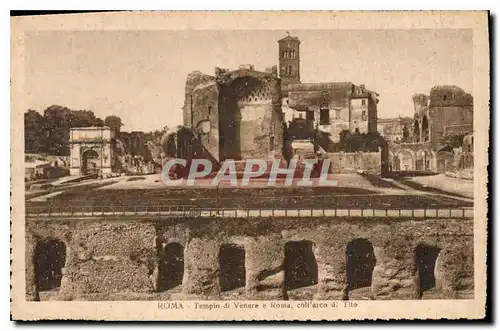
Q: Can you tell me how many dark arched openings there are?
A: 6